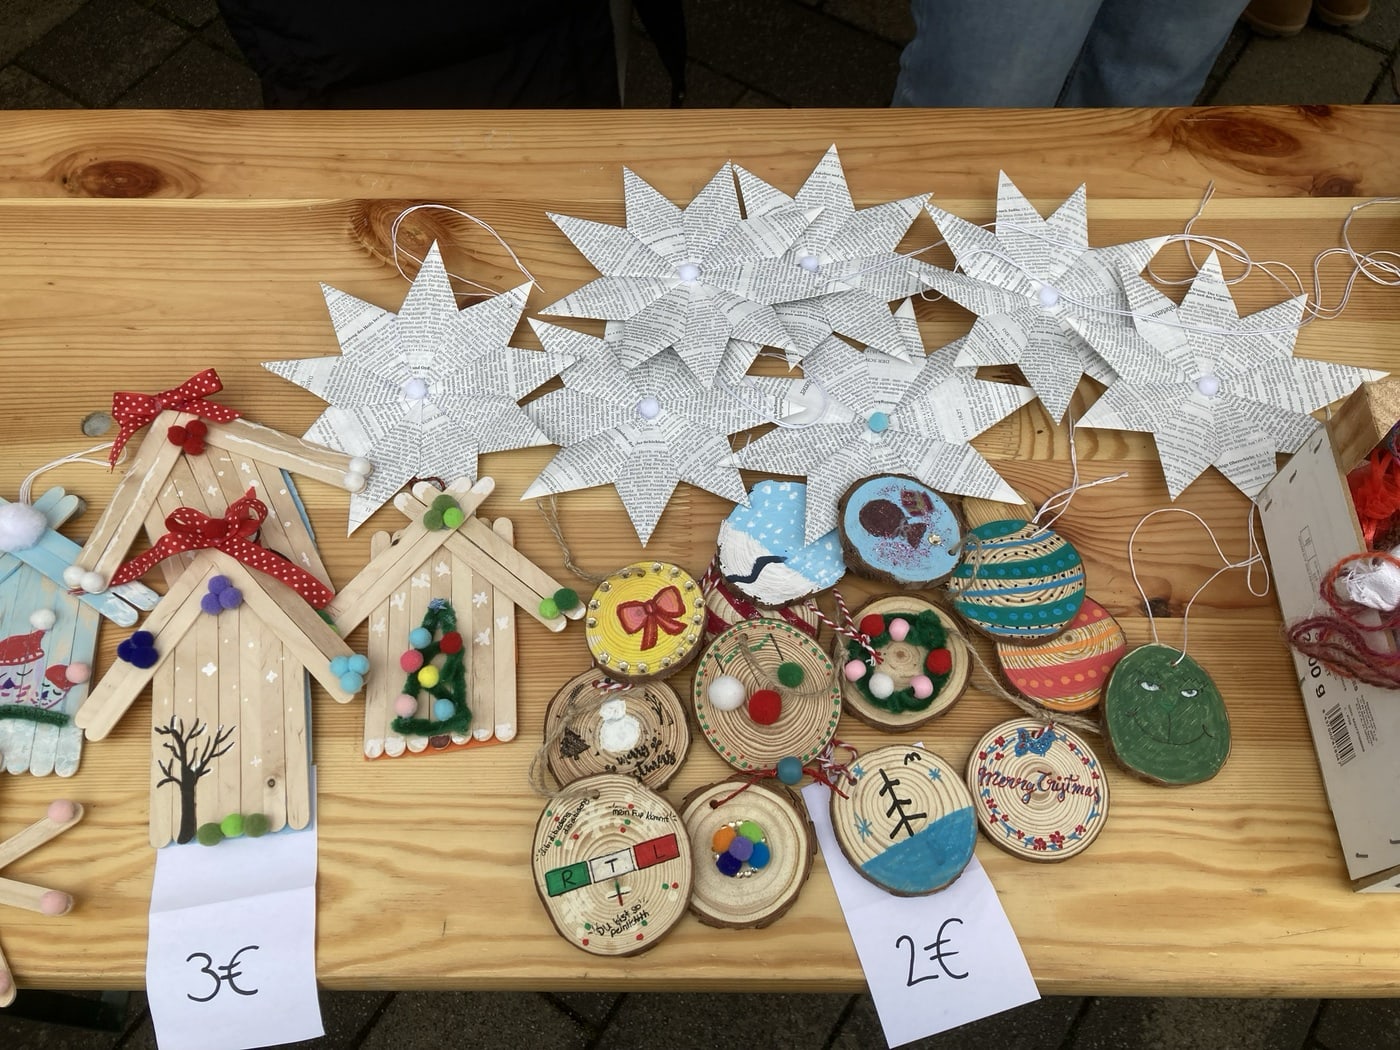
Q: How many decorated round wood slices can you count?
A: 14